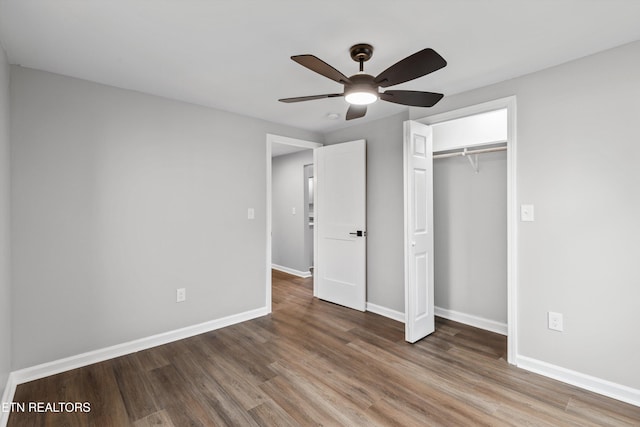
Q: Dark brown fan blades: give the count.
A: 5